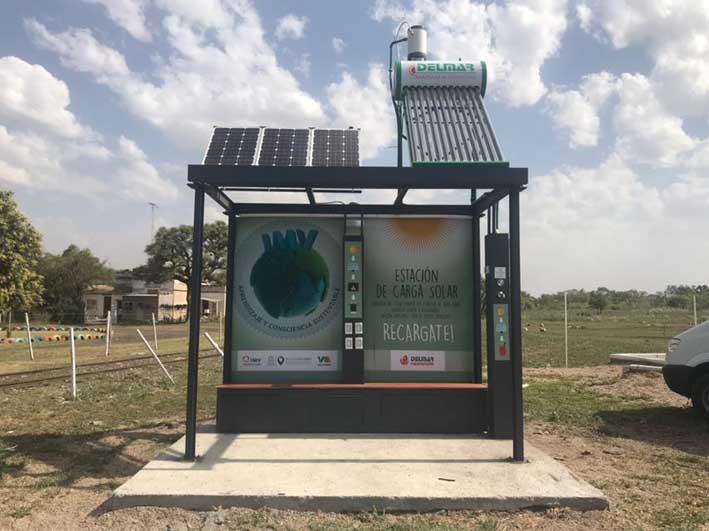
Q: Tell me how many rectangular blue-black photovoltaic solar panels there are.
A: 3